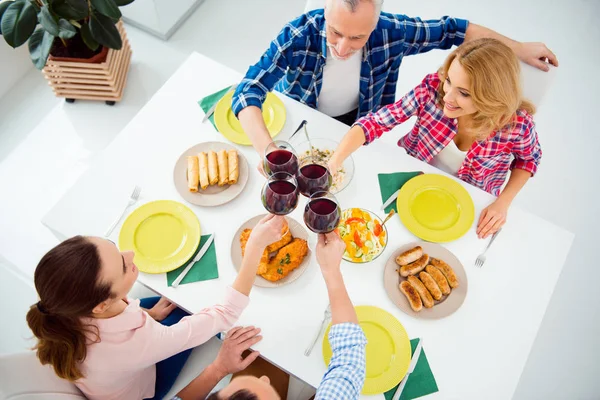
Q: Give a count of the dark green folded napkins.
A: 4